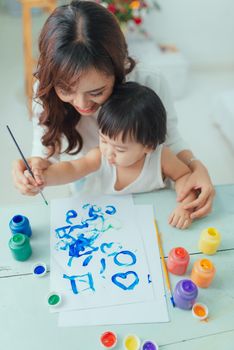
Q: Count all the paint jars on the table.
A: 6